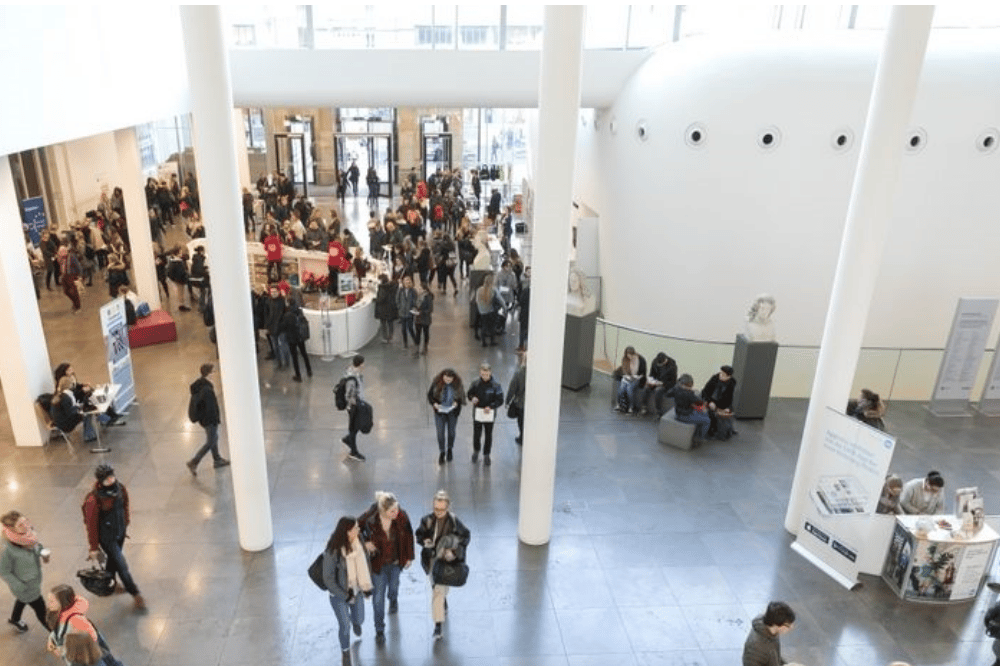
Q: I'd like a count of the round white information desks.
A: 1